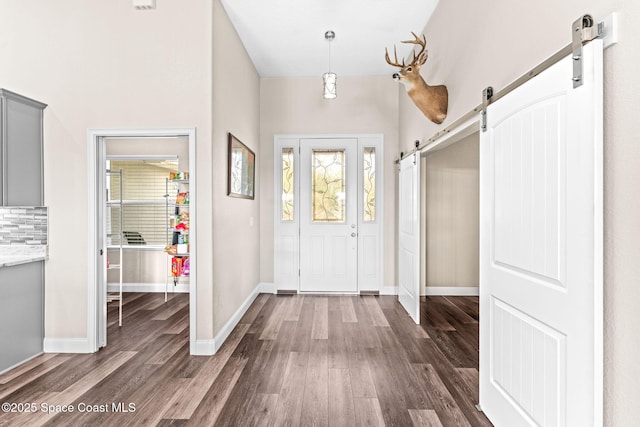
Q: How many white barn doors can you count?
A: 2